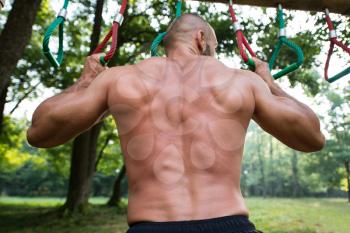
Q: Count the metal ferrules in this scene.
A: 5